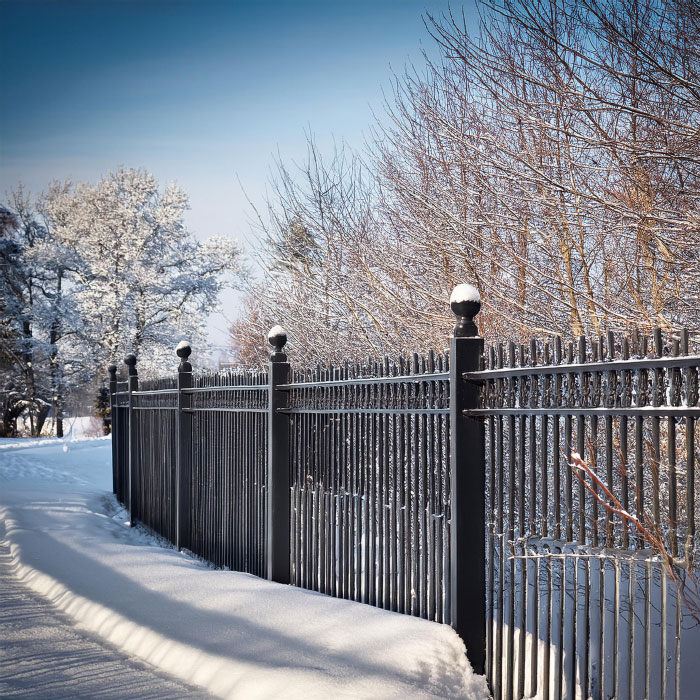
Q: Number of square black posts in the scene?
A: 5